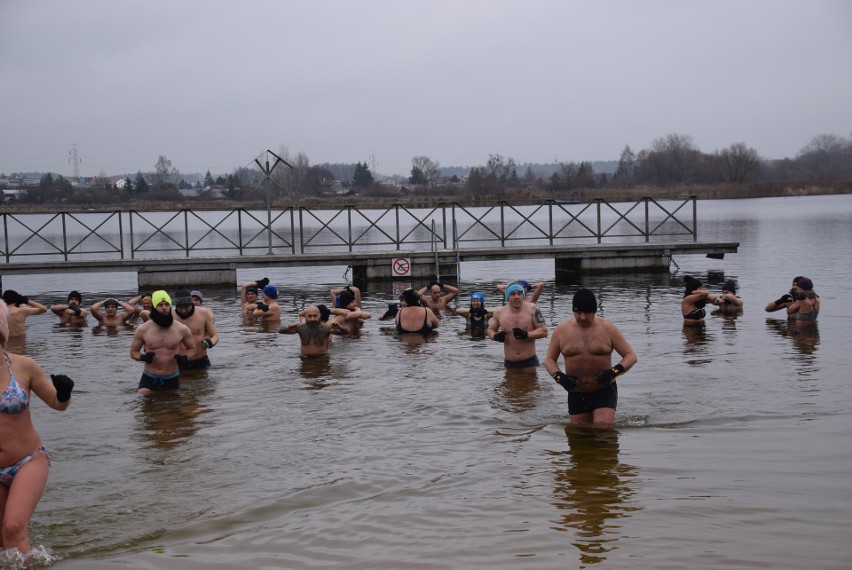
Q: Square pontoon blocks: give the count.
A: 3